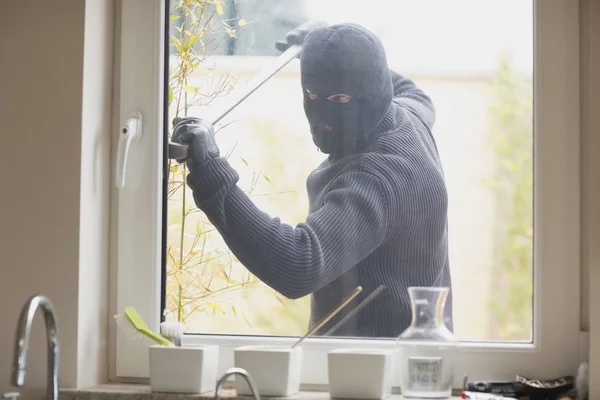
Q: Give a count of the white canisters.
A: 3